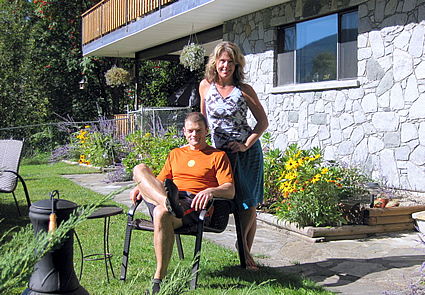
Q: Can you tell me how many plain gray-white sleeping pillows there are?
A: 0